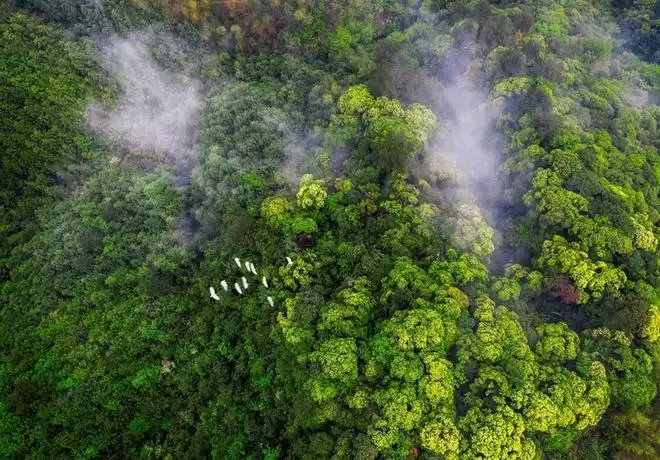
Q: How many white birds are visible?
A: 10